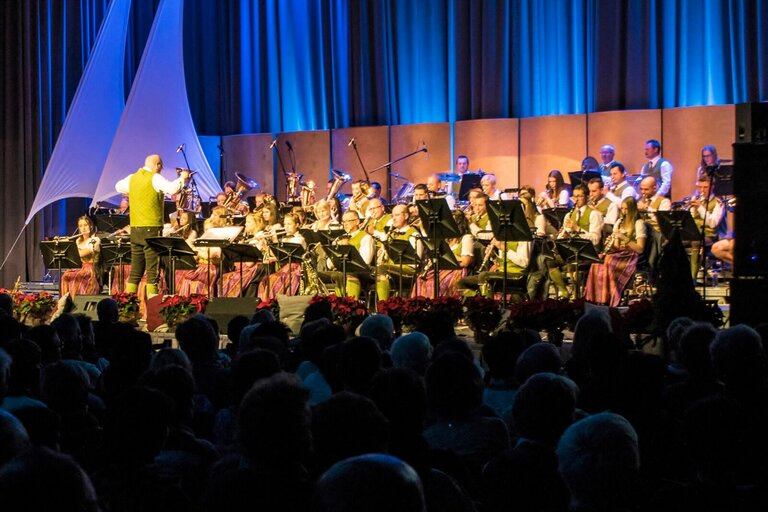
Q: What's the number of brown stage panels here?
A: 8